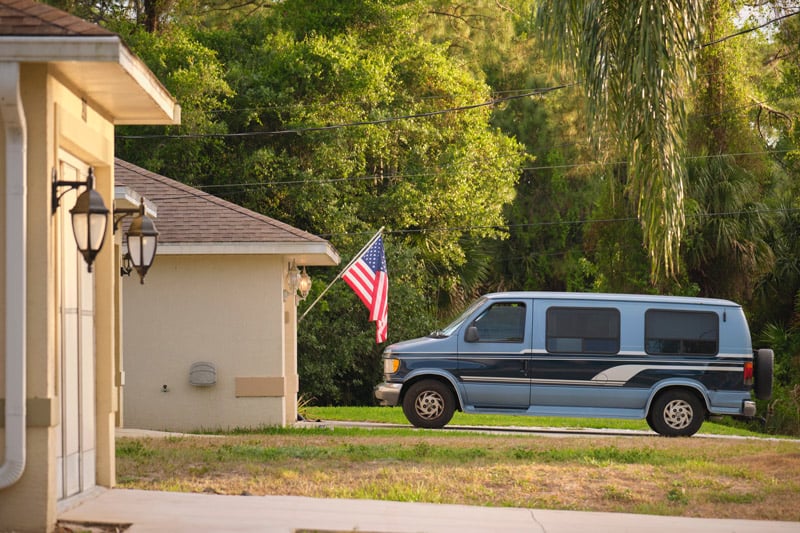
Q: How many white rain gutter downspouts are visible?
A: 1